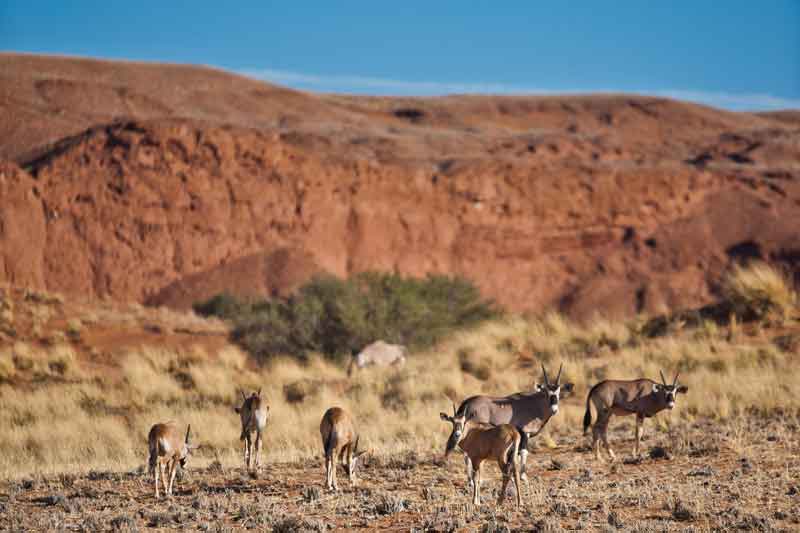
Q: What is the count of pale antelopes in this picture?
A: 1